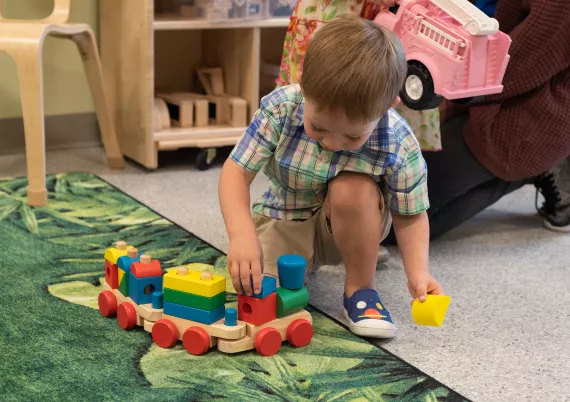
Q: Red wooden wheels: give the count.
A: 6